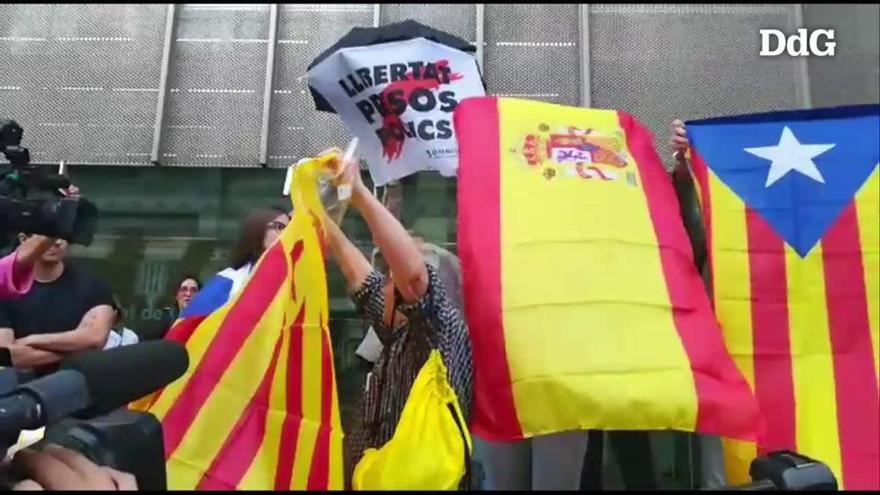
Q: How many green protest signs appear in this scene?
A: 0